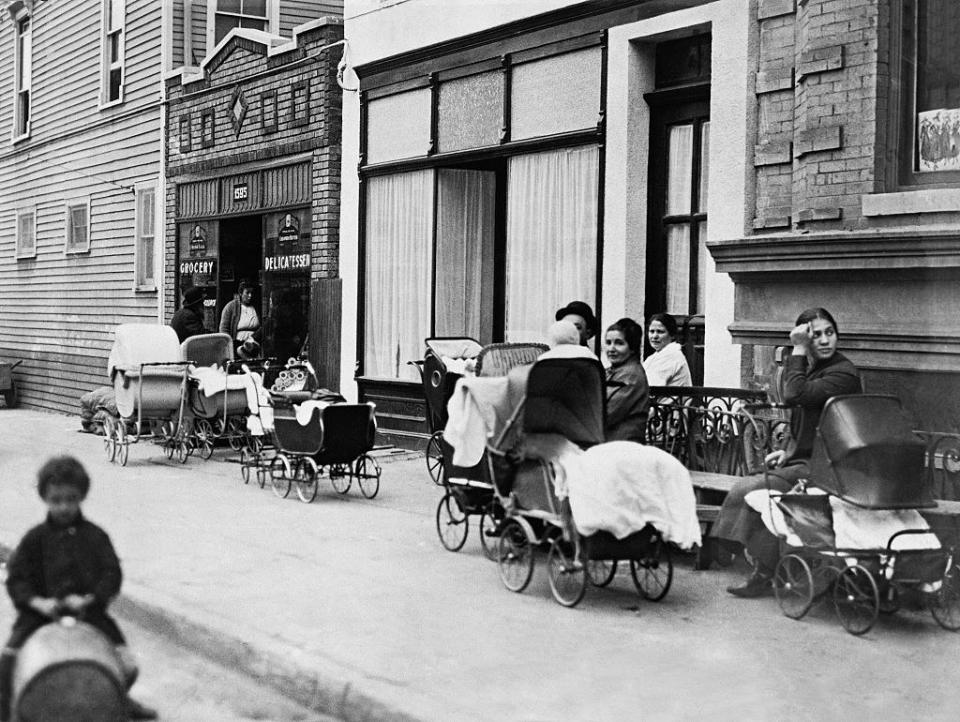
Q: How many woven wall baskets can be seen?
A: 0